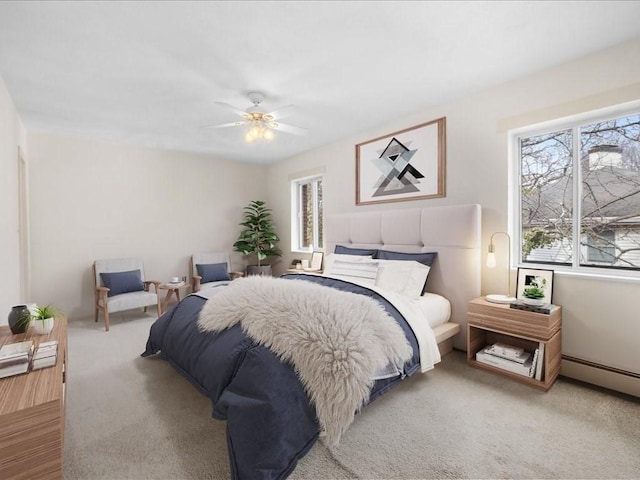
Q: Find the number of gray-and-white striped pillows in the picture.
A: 1